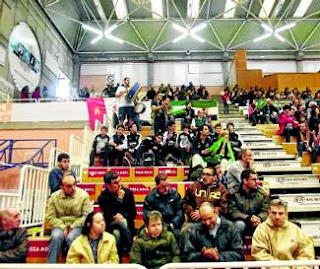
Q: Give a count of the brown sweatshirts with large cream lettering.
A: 1